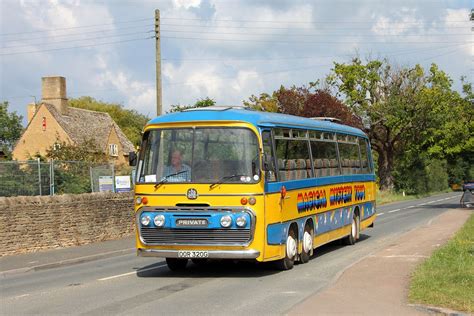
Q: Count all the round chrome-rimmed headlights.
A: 4